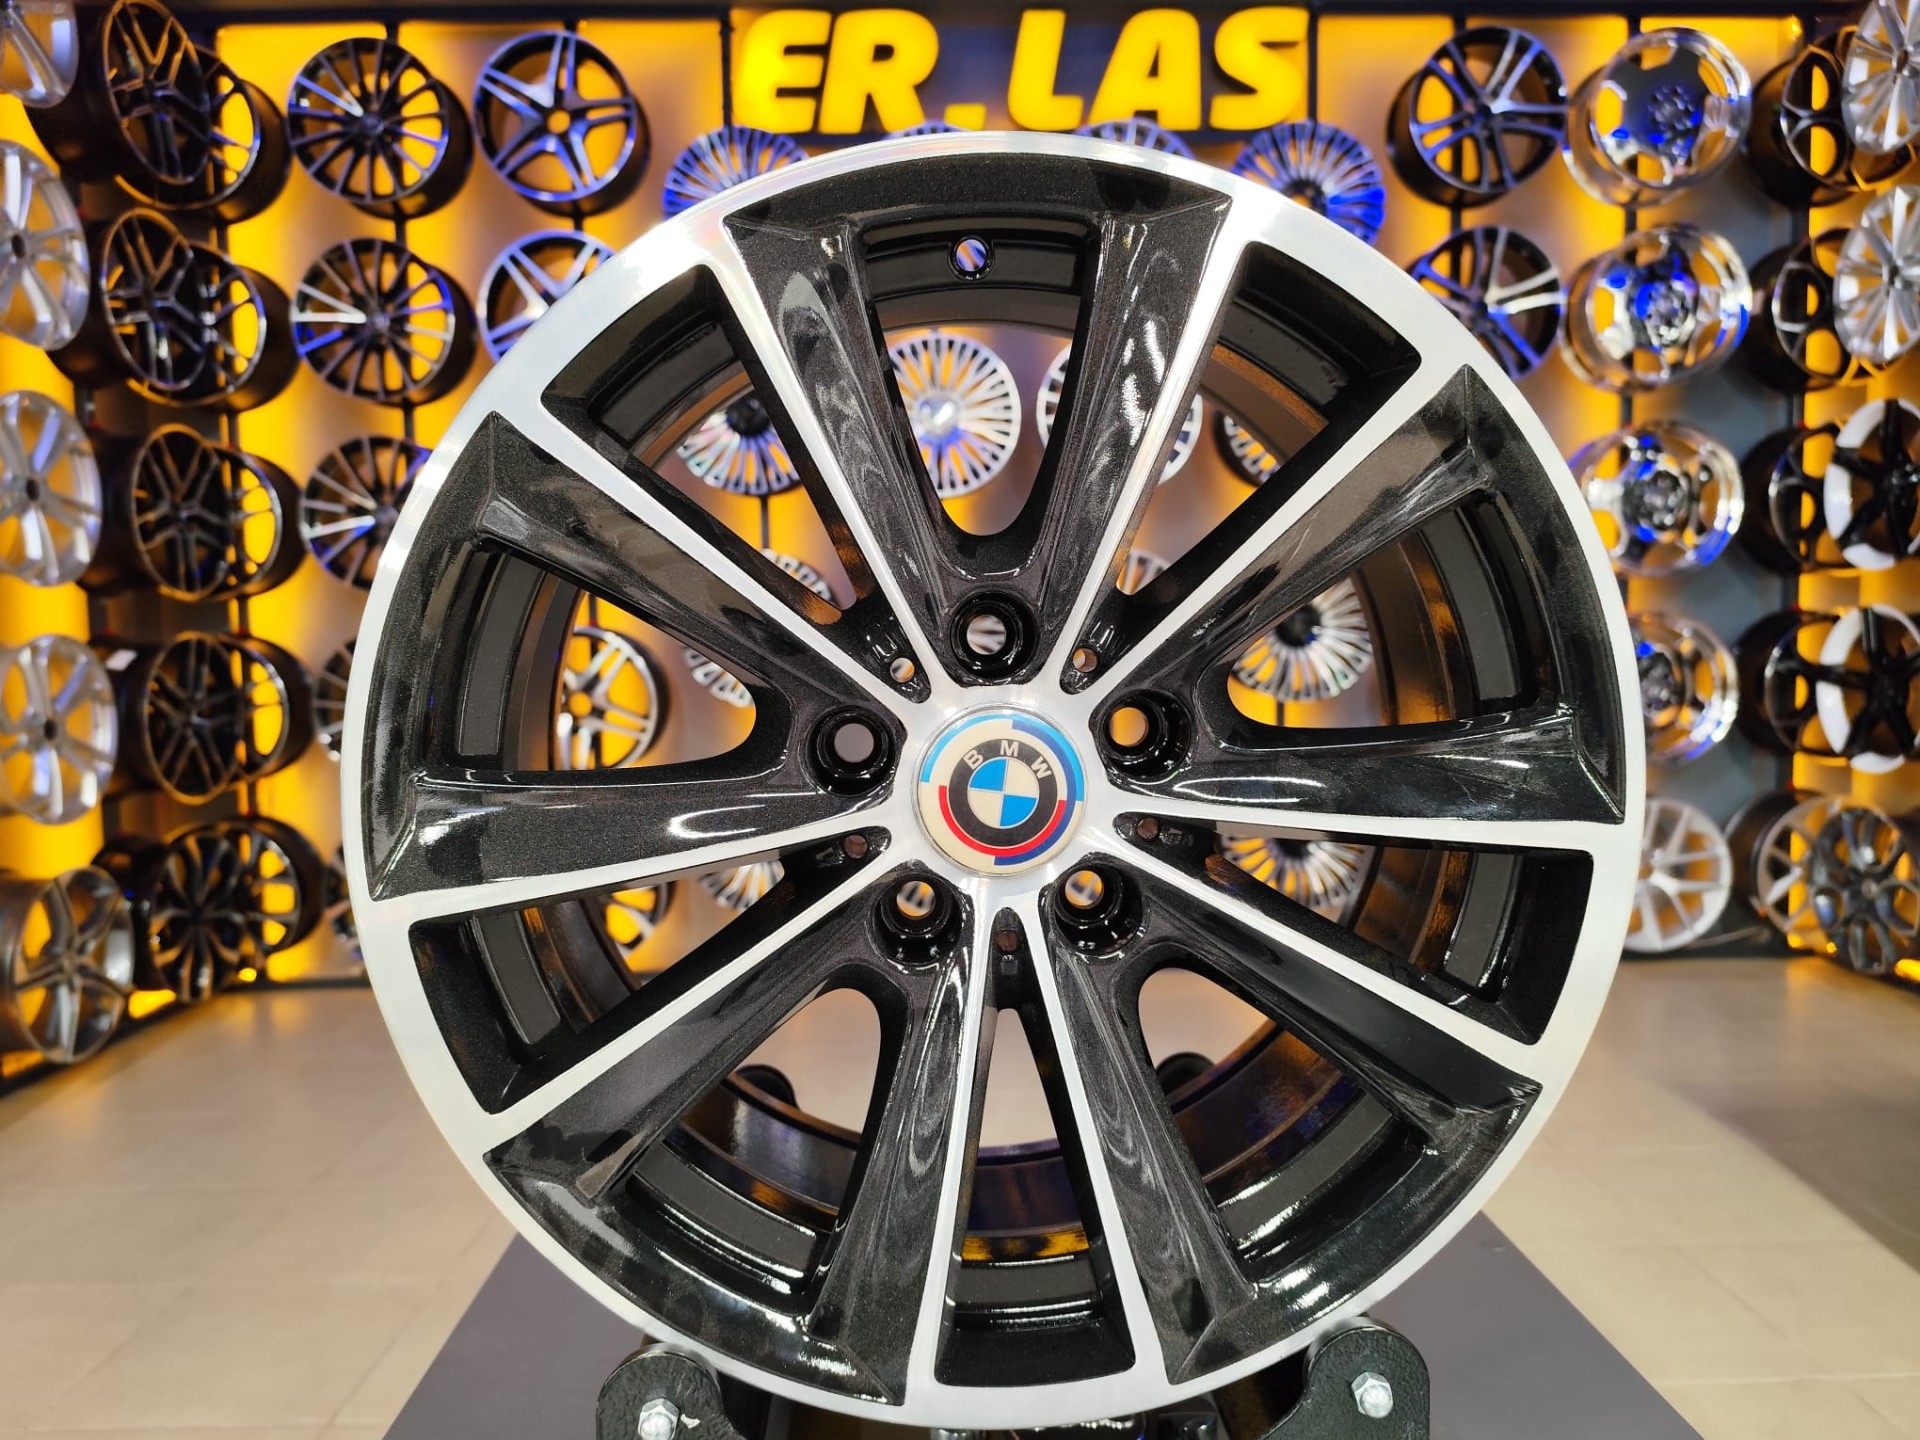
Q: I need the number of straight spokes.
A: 10